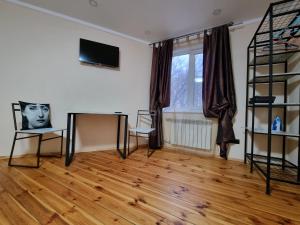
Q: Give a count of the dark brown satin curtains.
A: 2